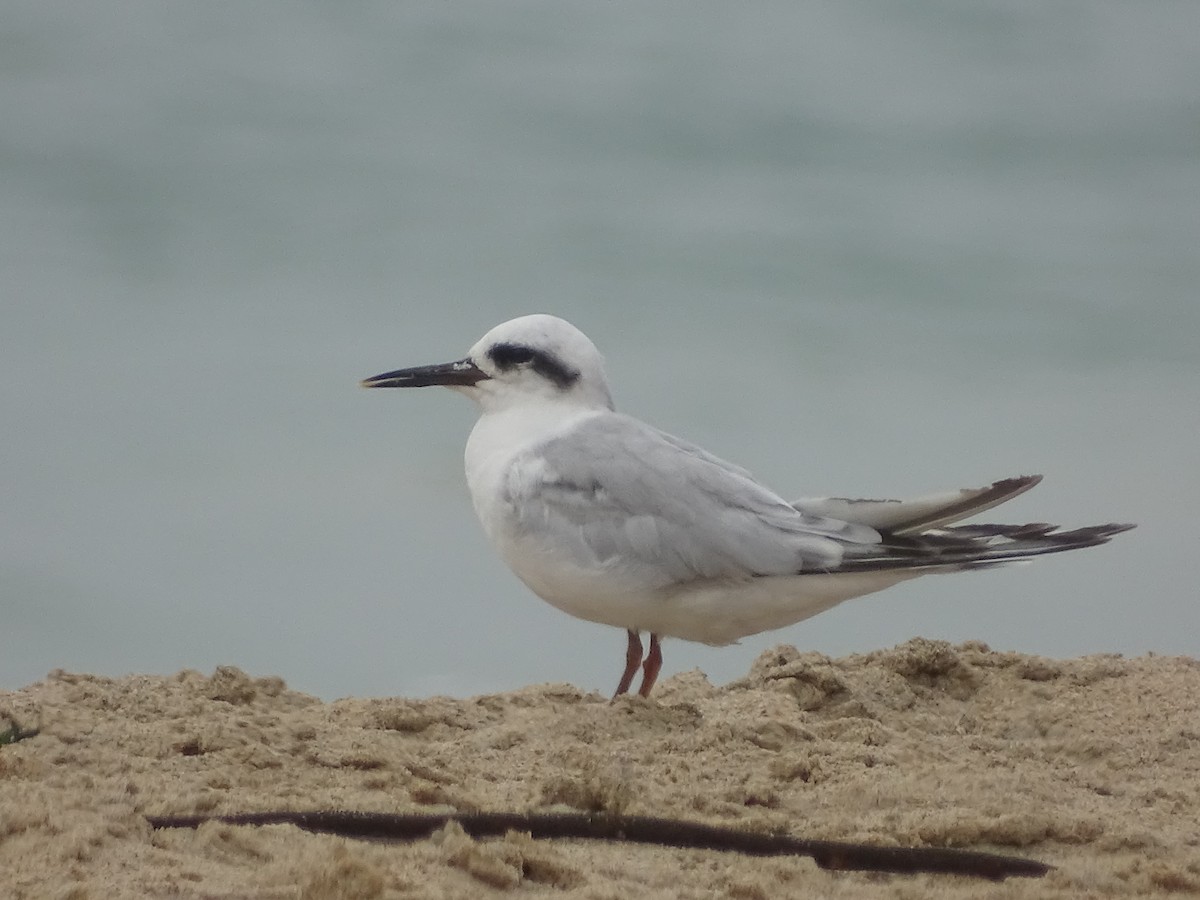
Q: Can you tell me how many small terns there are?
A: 1